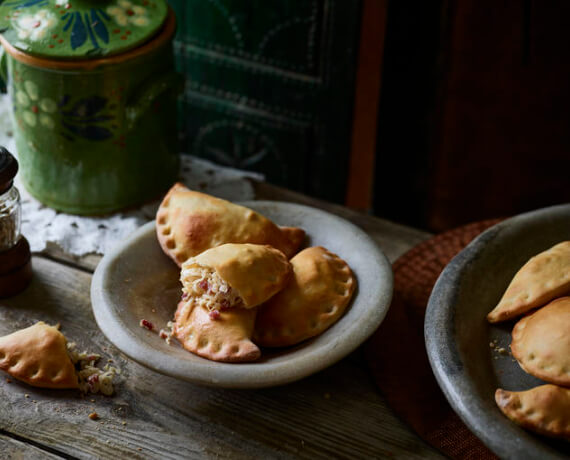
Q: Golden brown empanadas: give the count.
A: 8